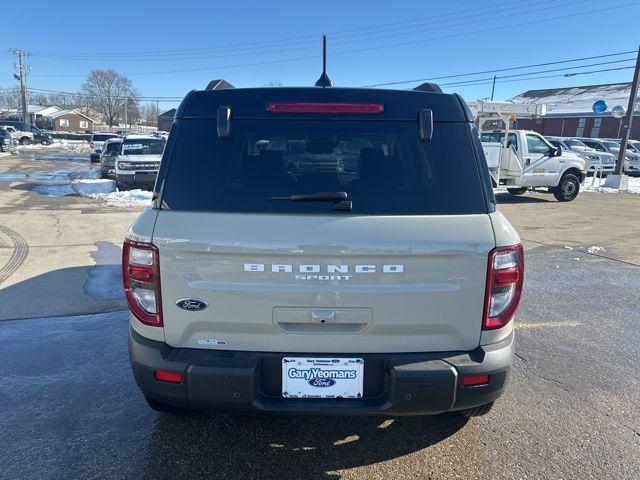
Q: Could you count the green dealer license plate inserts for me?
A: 0